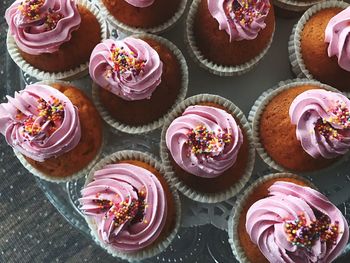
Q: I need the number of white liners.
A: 11